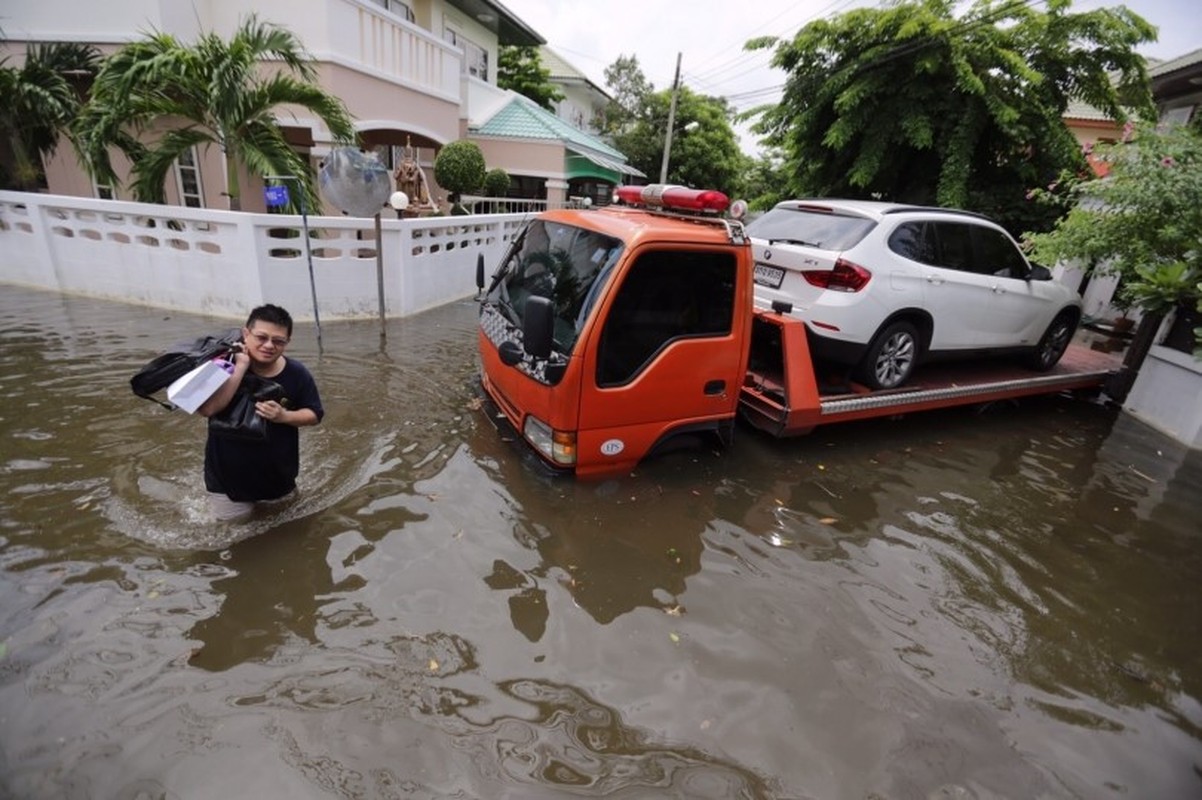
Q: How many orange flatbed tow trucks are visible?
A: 1